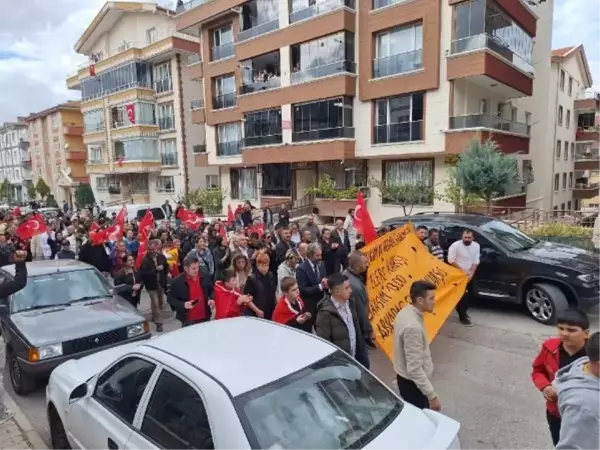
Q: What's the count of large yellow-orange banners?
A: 1